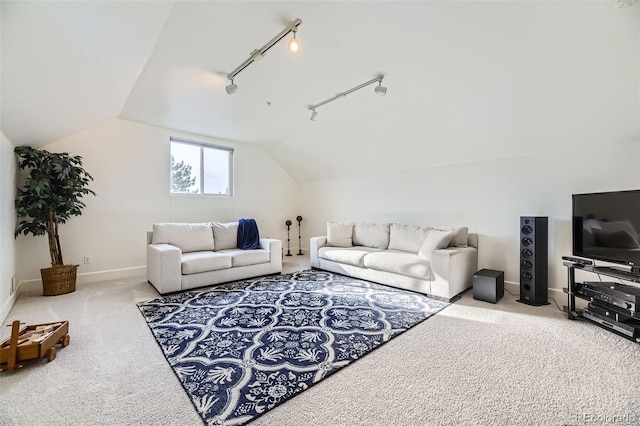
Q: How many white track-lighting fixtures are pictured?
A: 2